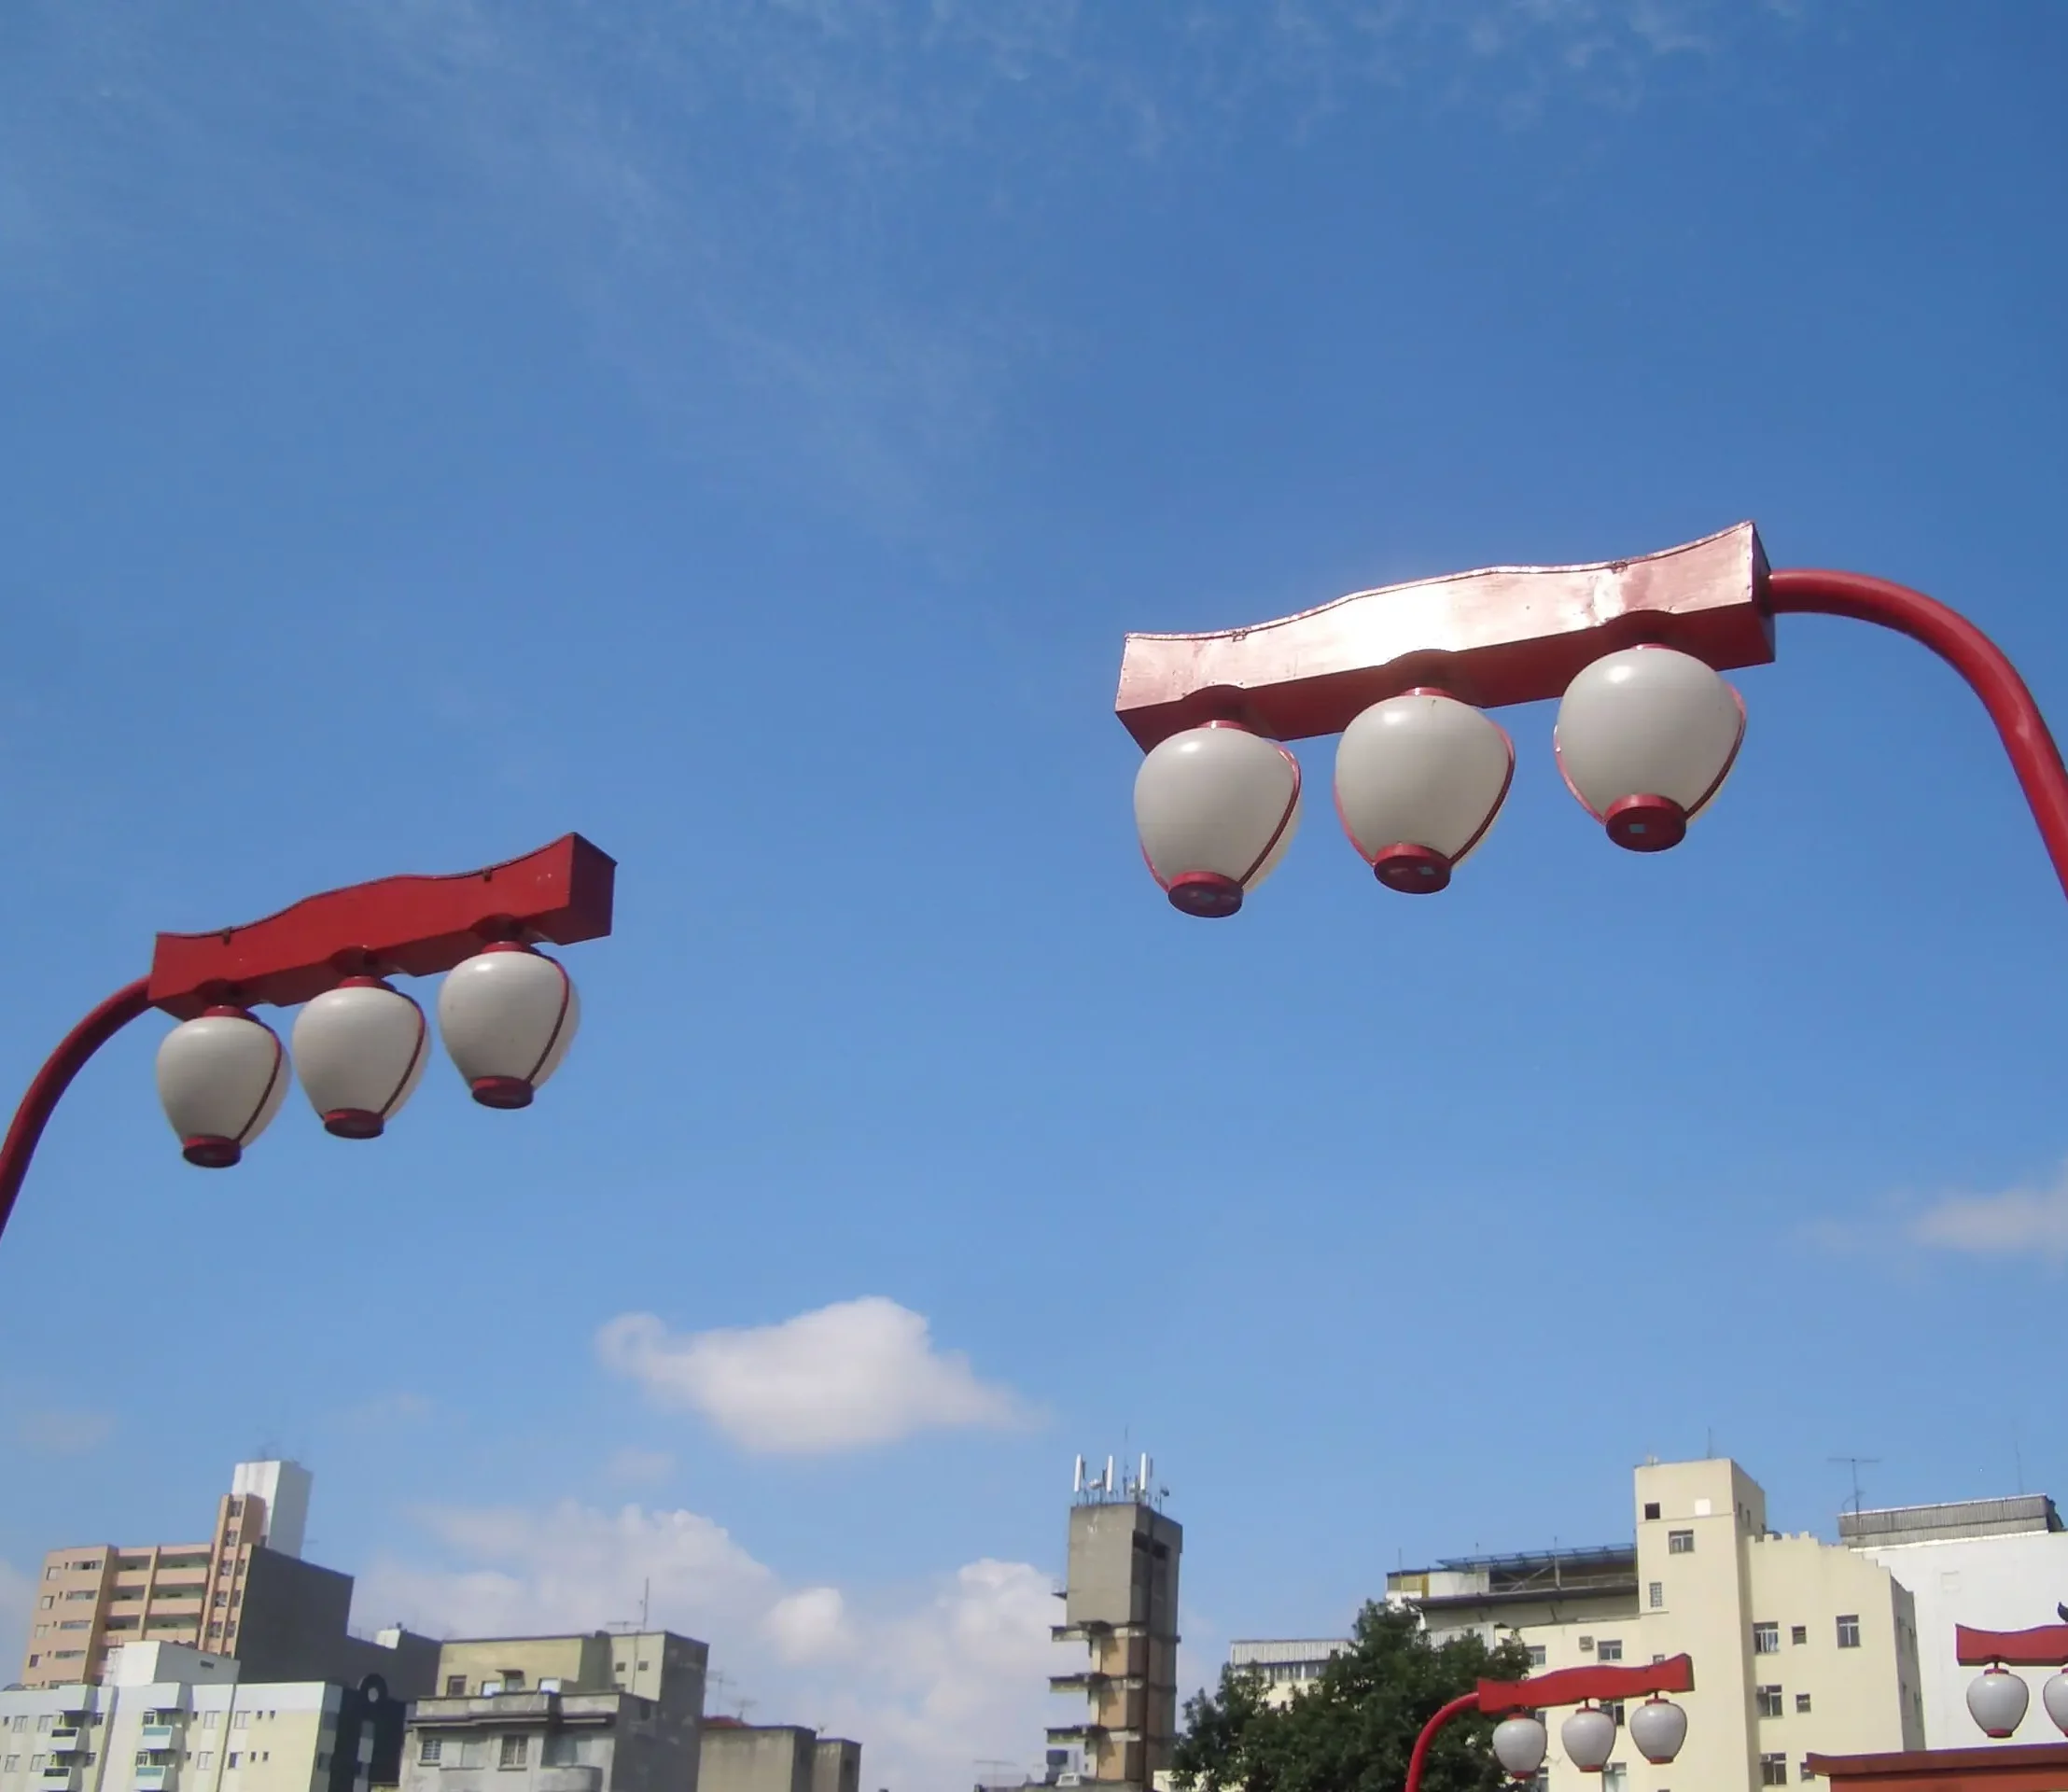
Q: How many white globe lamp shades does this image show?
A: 11